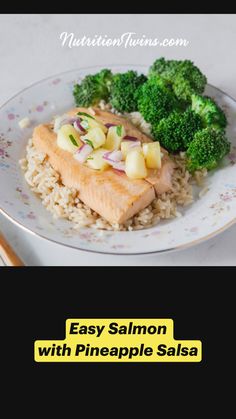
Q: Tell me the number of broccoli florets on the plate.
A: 7